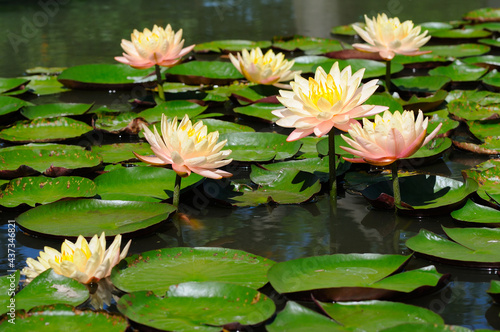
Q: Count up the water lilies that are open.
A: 7